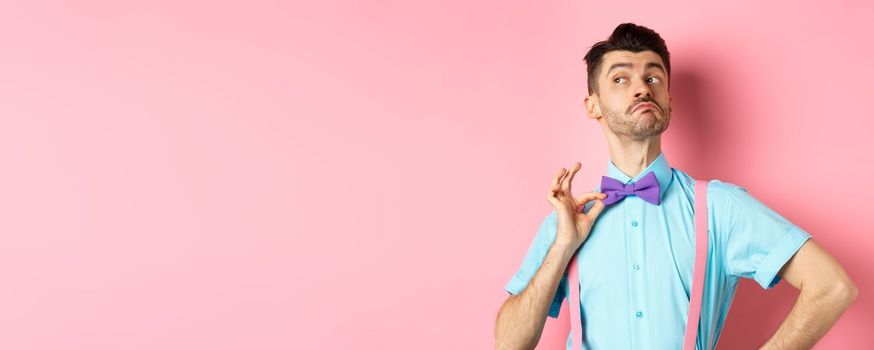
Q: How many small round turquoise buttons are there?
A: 3